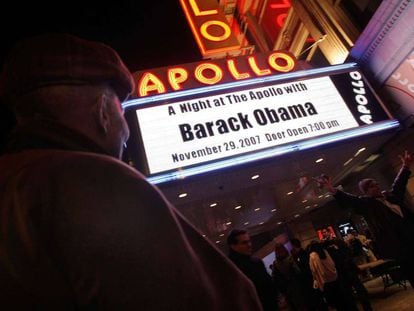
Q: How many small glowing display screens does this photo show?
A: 2